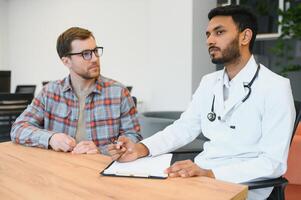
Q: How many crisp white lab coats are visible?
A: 1